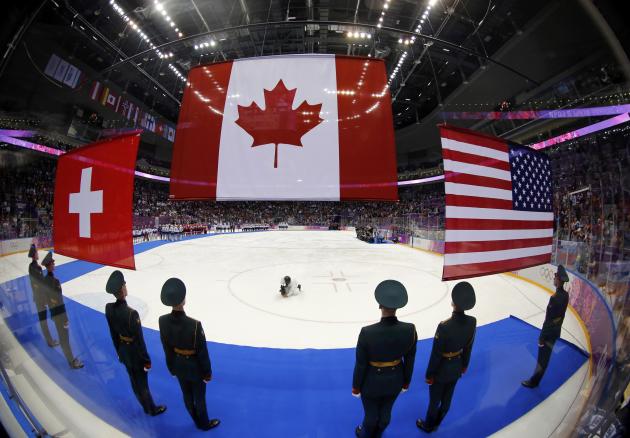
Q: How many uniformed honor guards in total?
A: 7